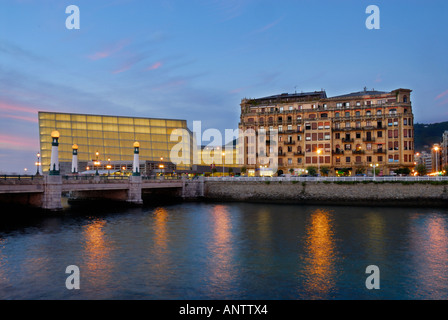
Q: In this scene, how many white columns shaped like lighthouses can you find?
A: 3